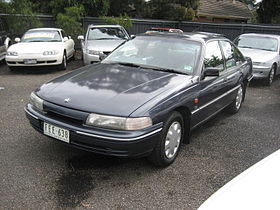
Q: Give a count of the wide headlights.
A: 2